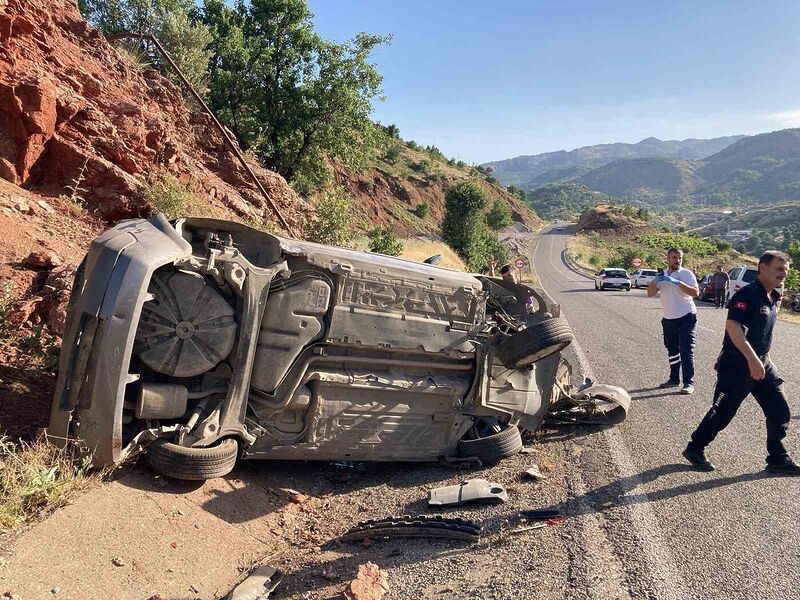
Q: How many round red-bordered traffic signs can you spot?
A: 2